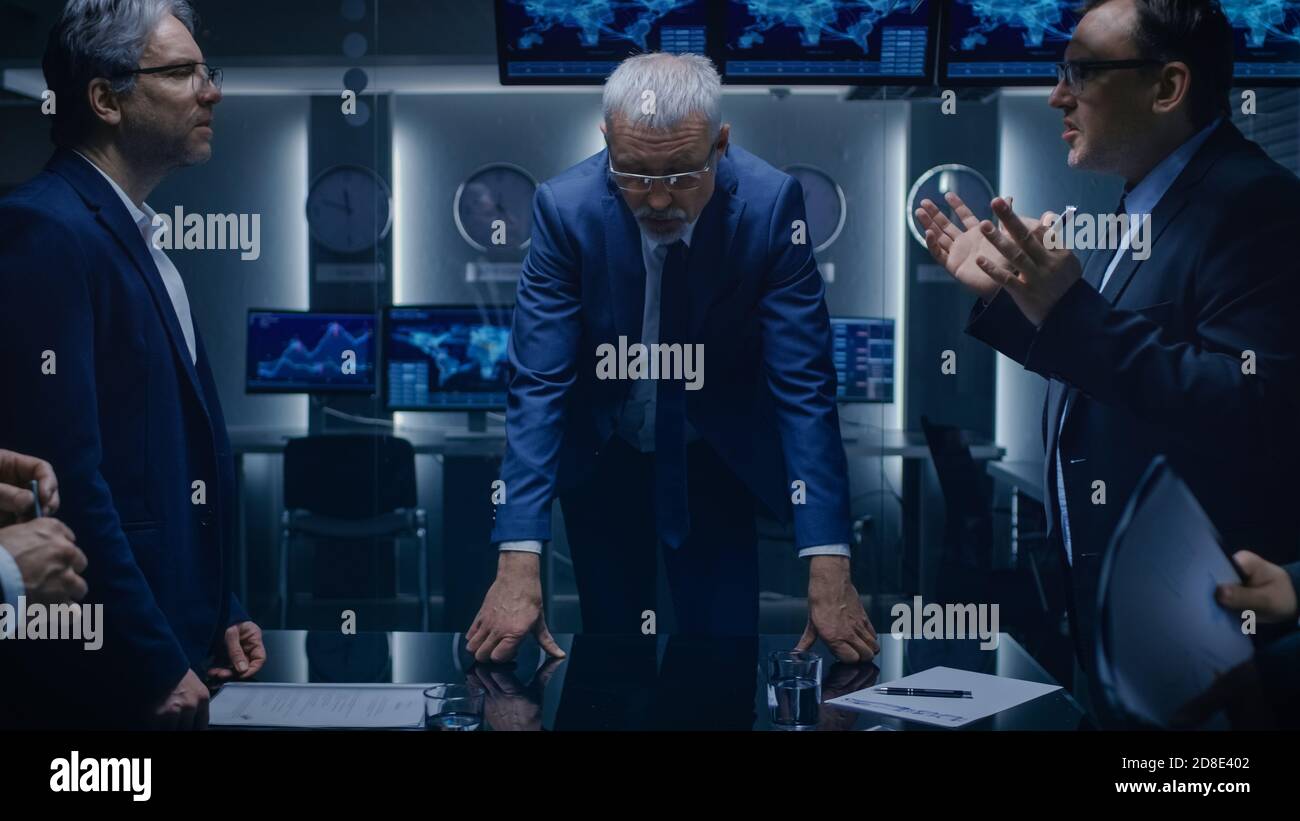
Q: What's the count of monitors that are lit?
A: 7